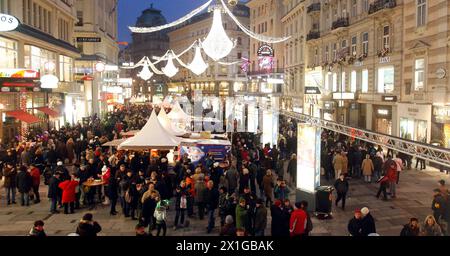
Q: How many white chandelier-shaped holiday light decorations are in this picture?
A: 4